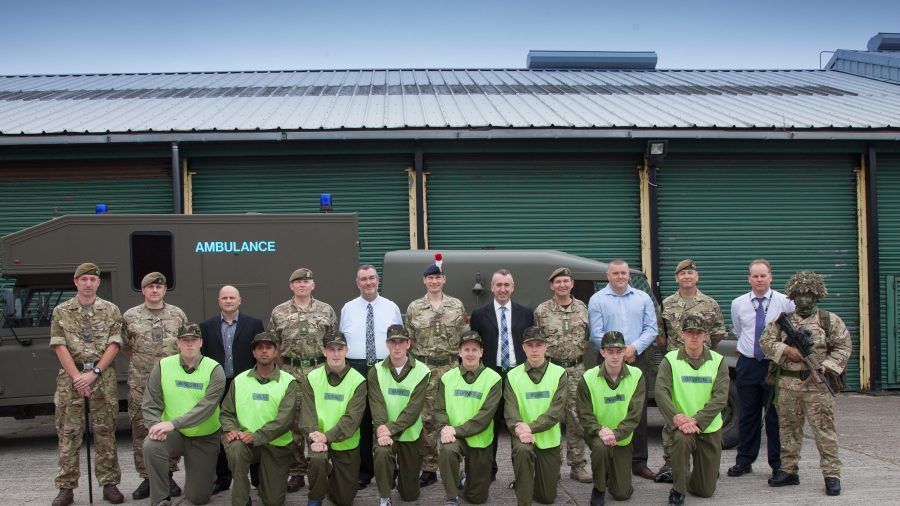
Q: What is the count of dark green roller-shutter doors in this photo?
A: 5